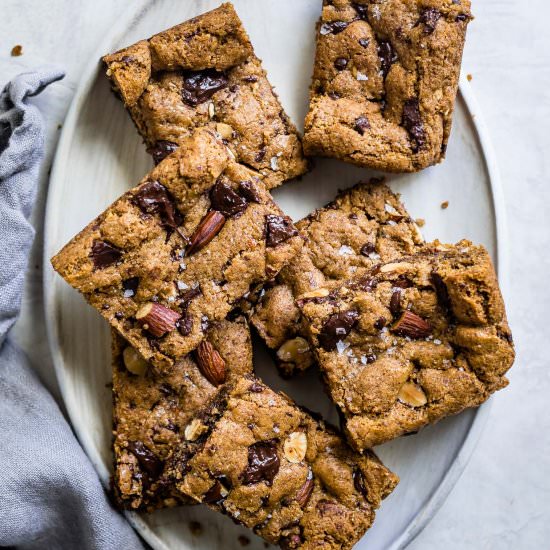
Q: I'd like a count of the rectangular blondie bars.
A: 7